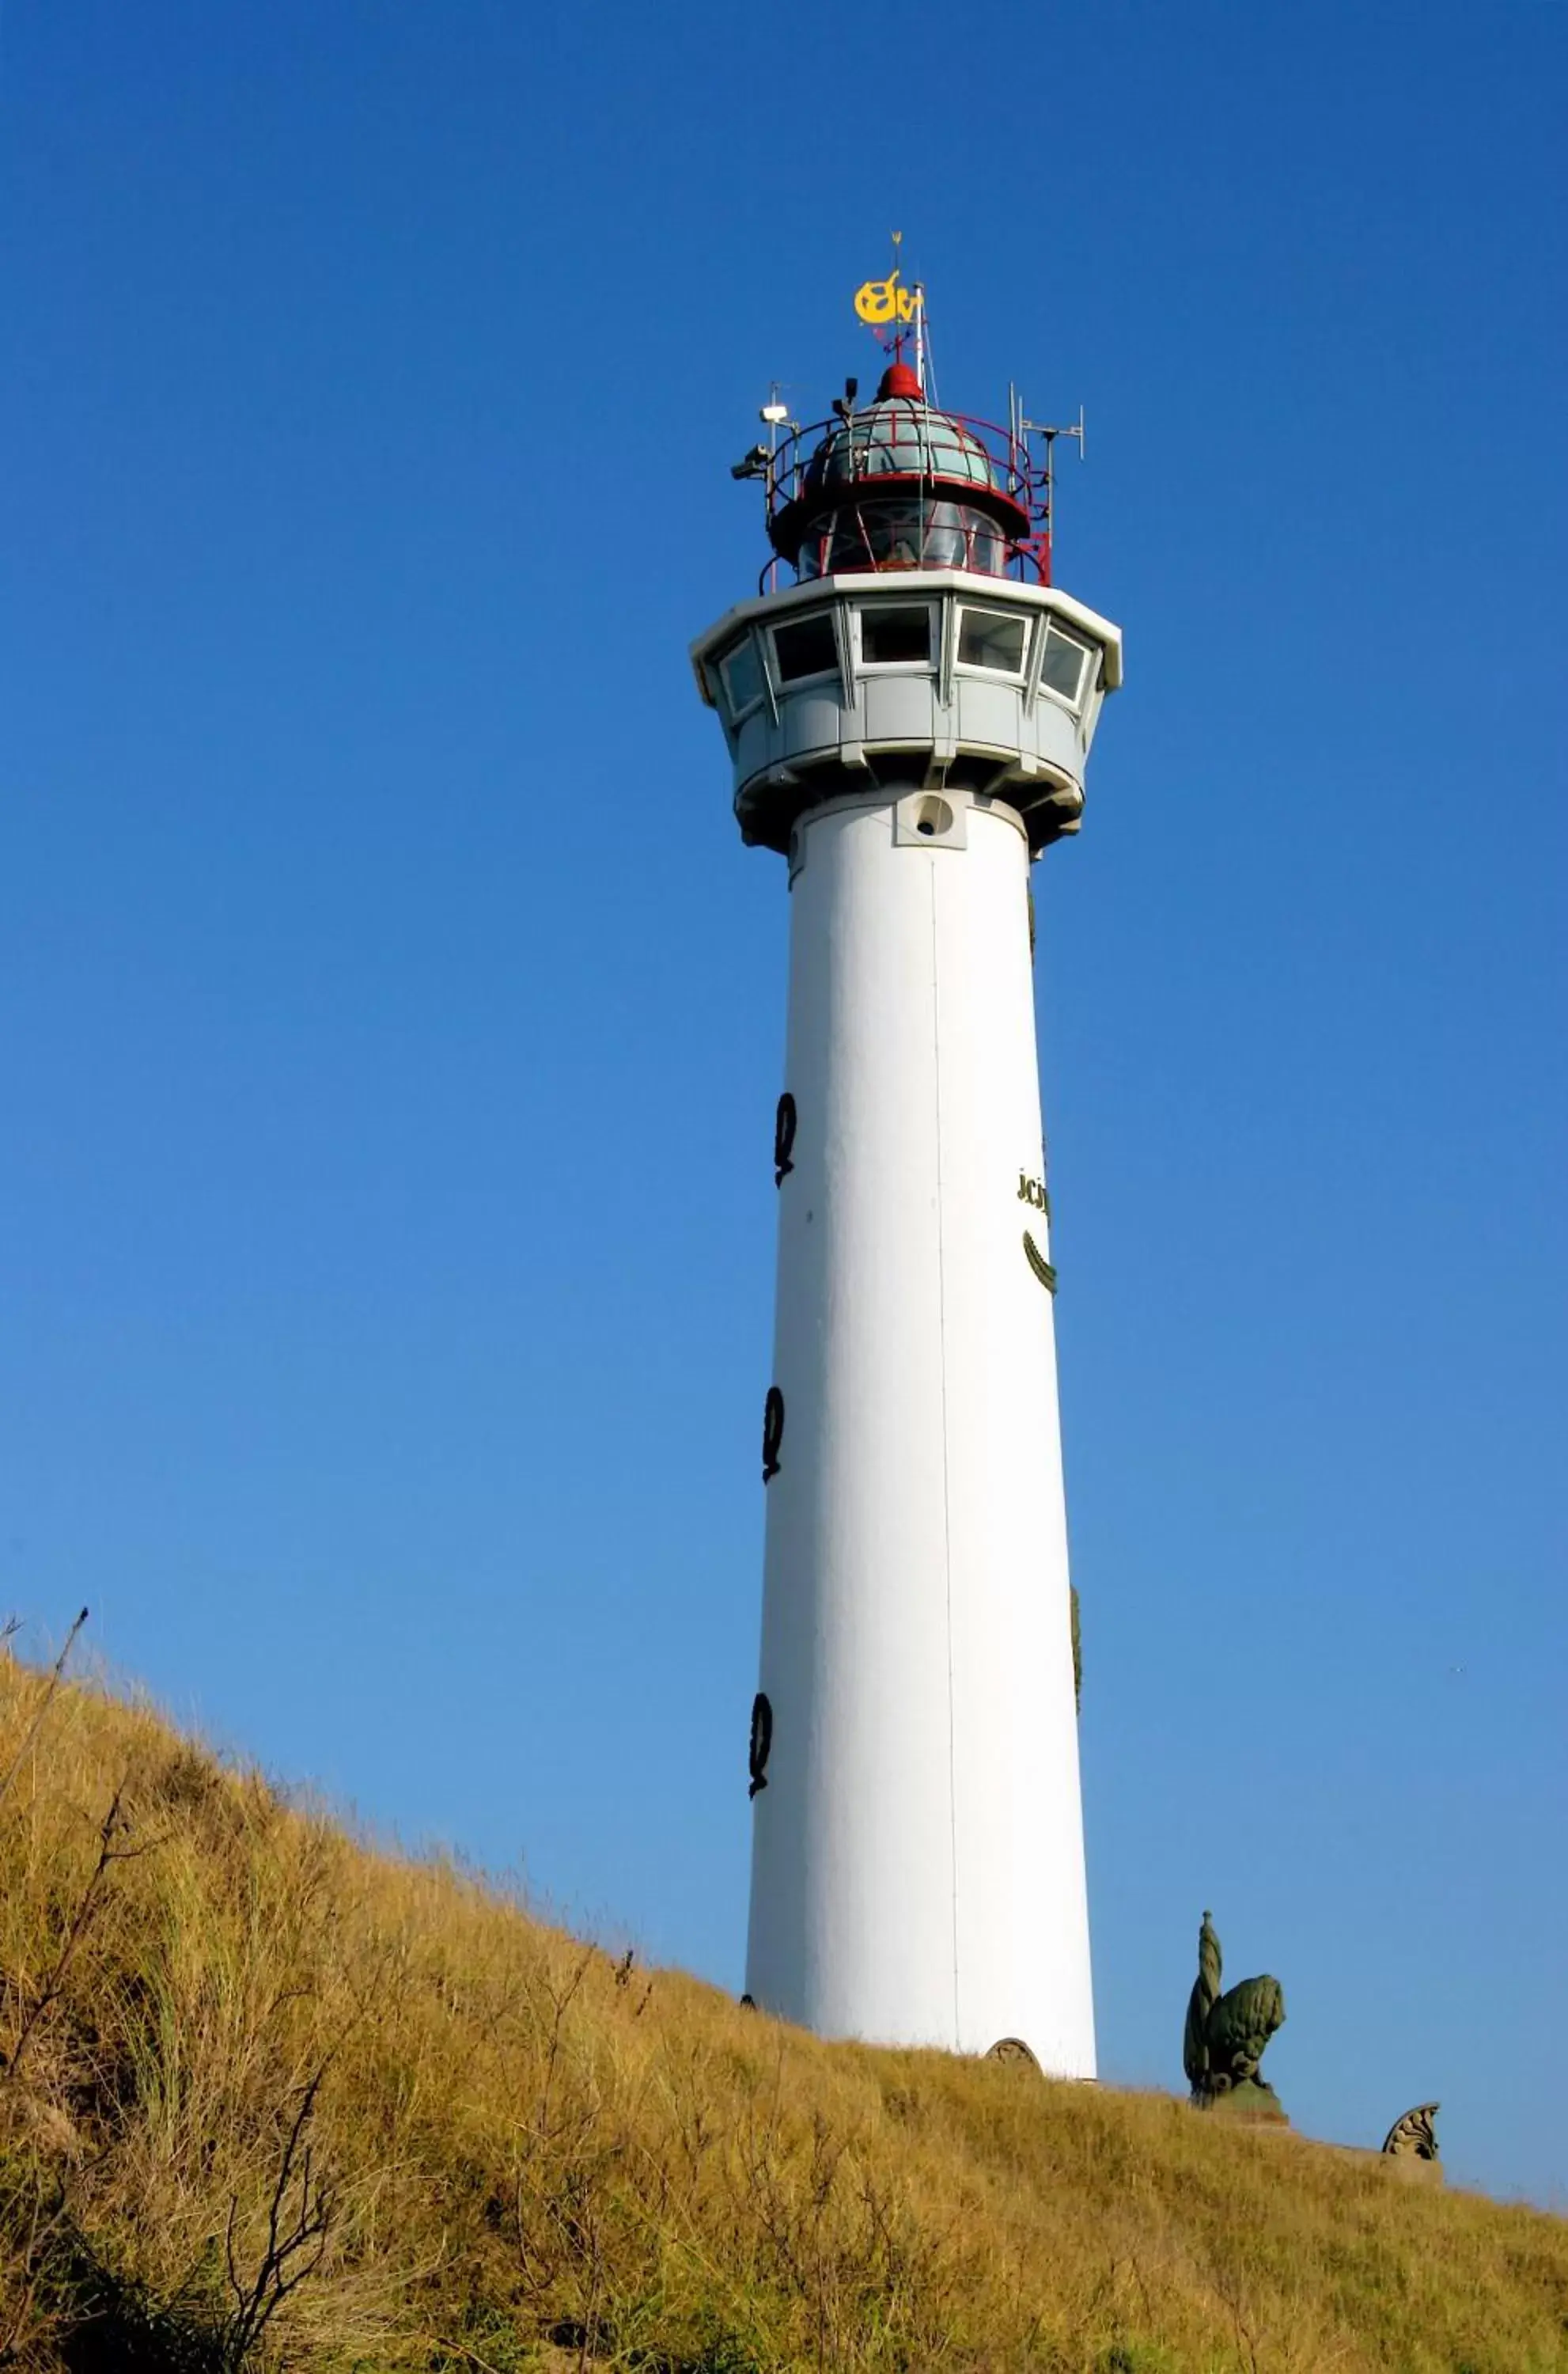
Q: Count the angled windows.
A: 5